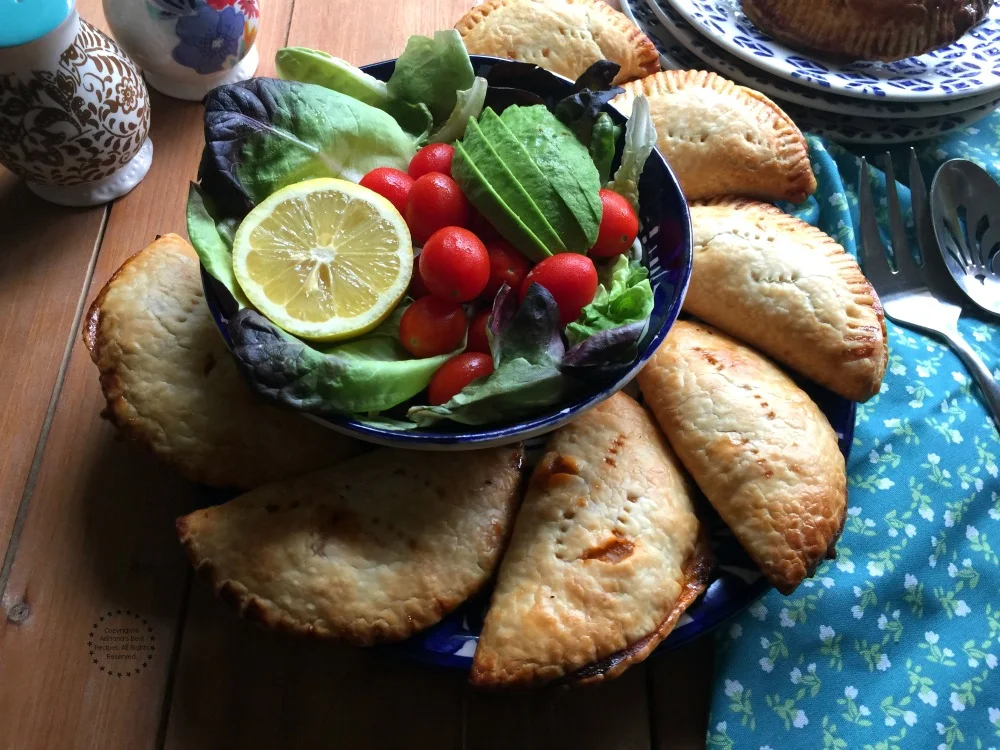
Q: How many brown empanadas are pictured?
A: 8